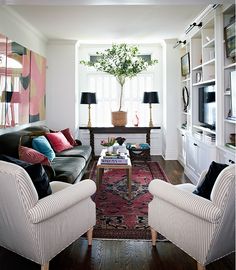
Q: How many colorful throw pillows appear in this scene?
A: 4